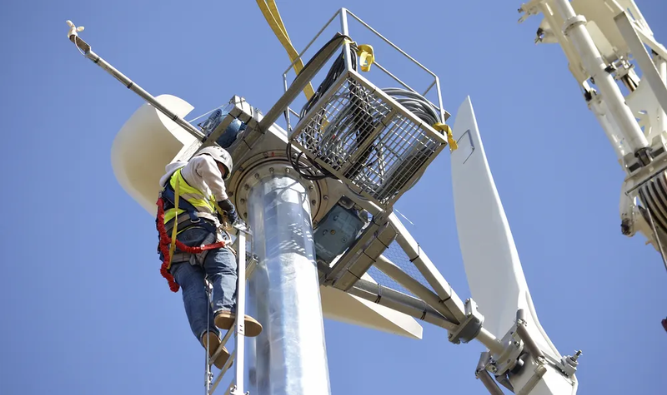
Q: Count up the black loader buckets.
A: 0